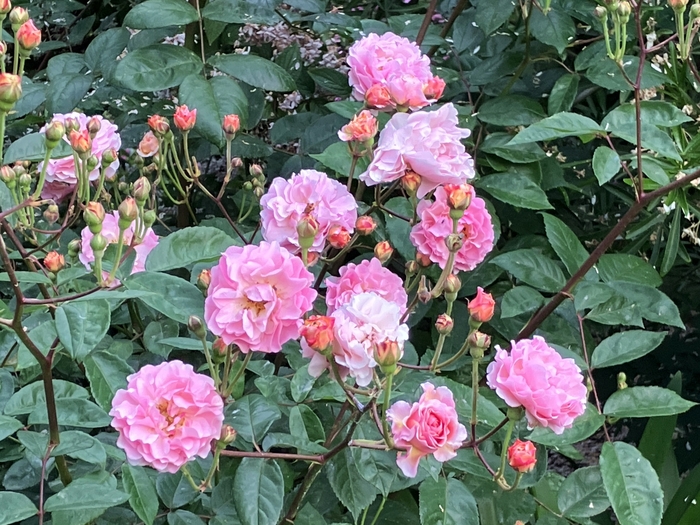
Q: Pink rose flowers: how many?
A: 12